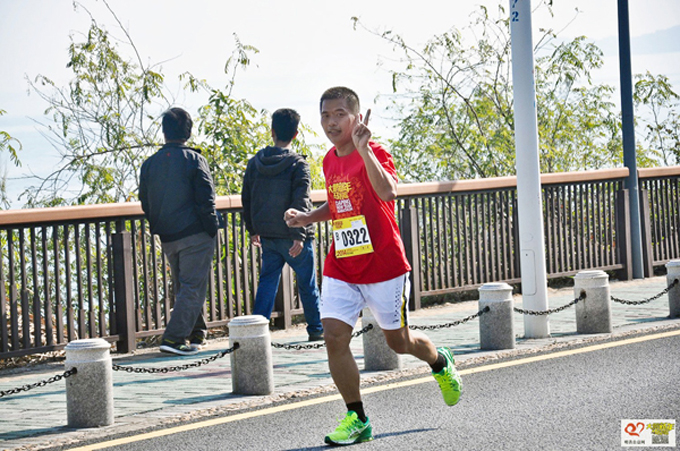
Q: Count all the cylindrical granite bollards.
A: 6